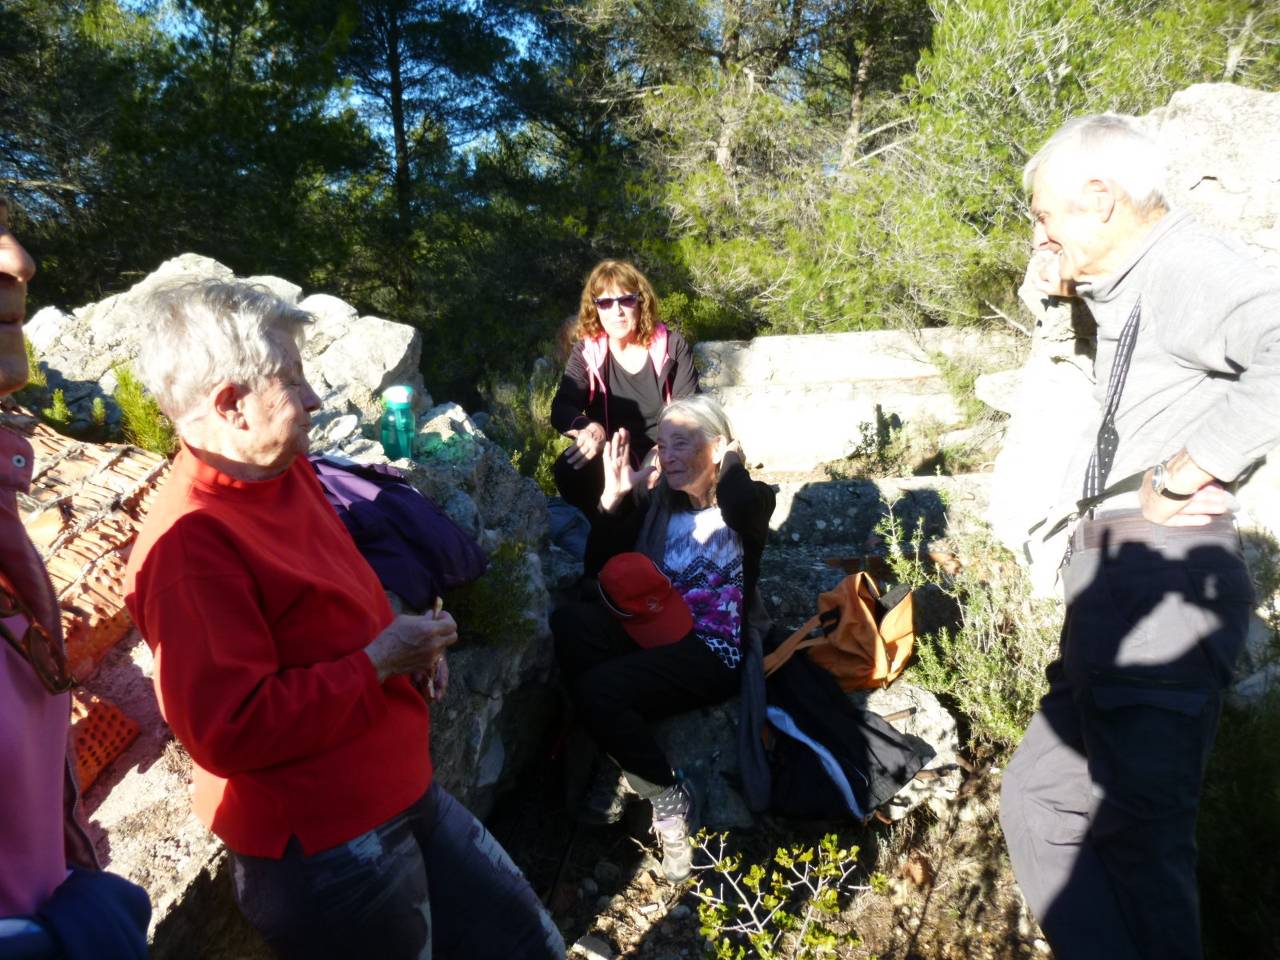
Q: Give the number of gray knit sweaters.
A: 1